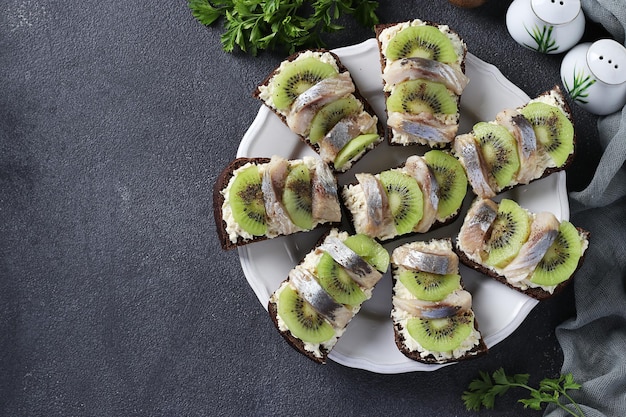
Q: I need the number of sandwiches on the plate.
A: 8